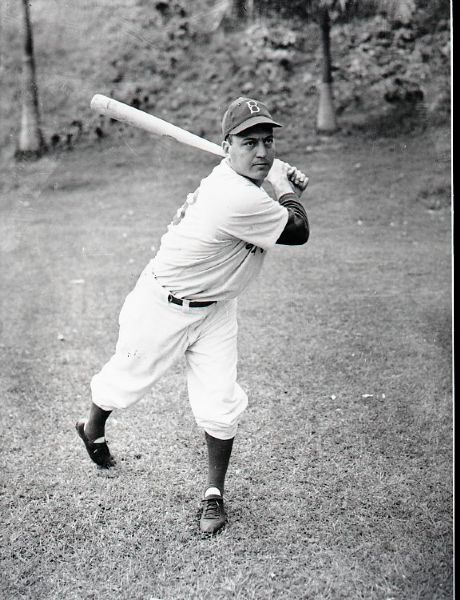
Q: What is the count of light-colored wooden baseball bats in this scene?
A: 1